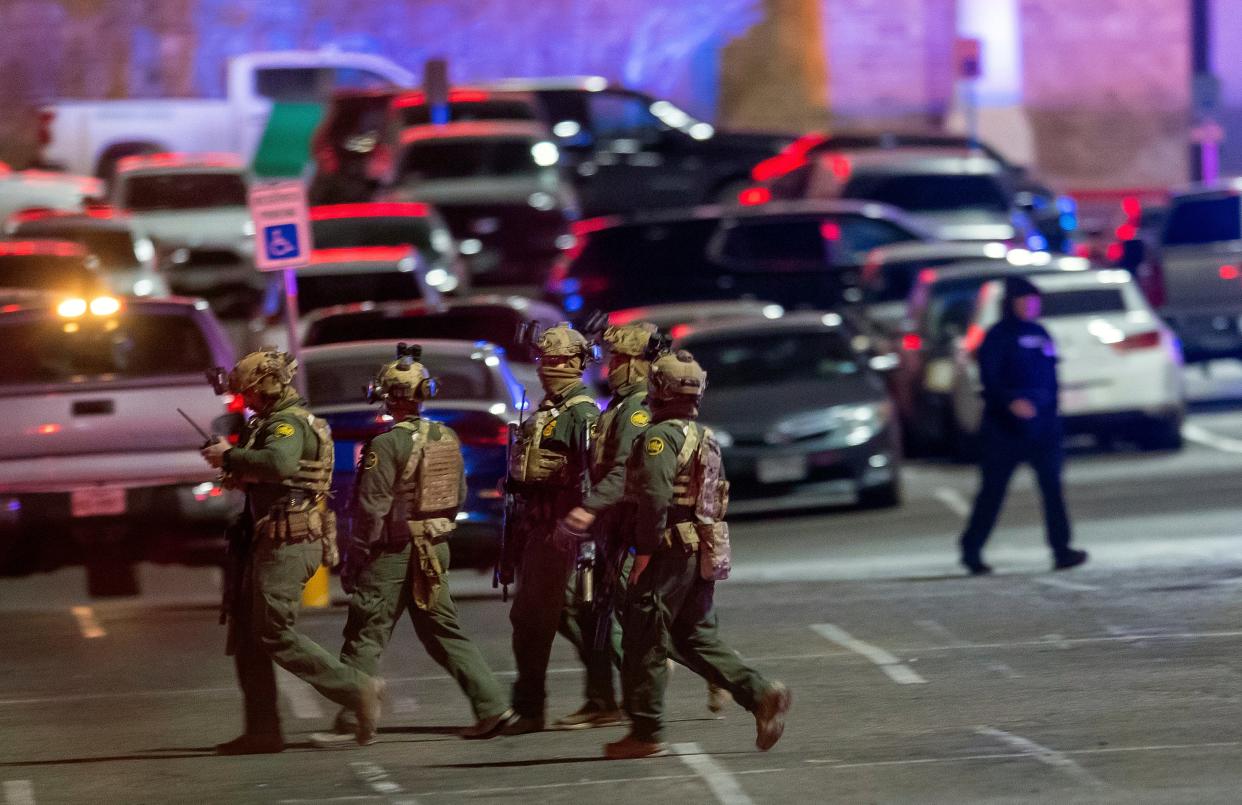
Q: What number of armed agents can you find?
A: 5